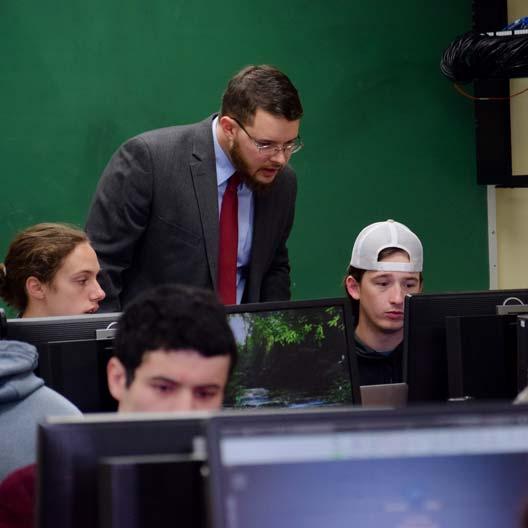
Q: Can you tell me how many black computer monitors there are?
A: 5